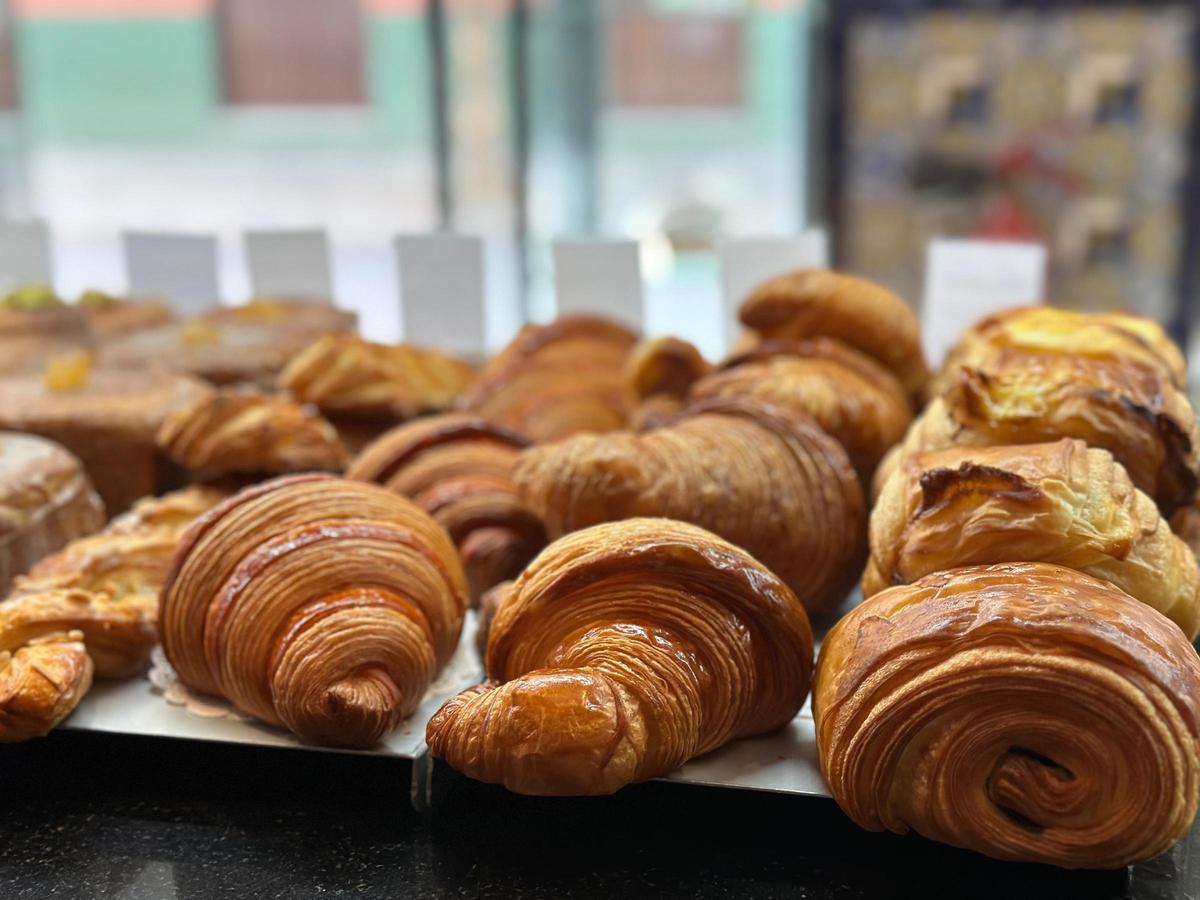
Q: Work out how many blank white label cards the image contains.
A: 7